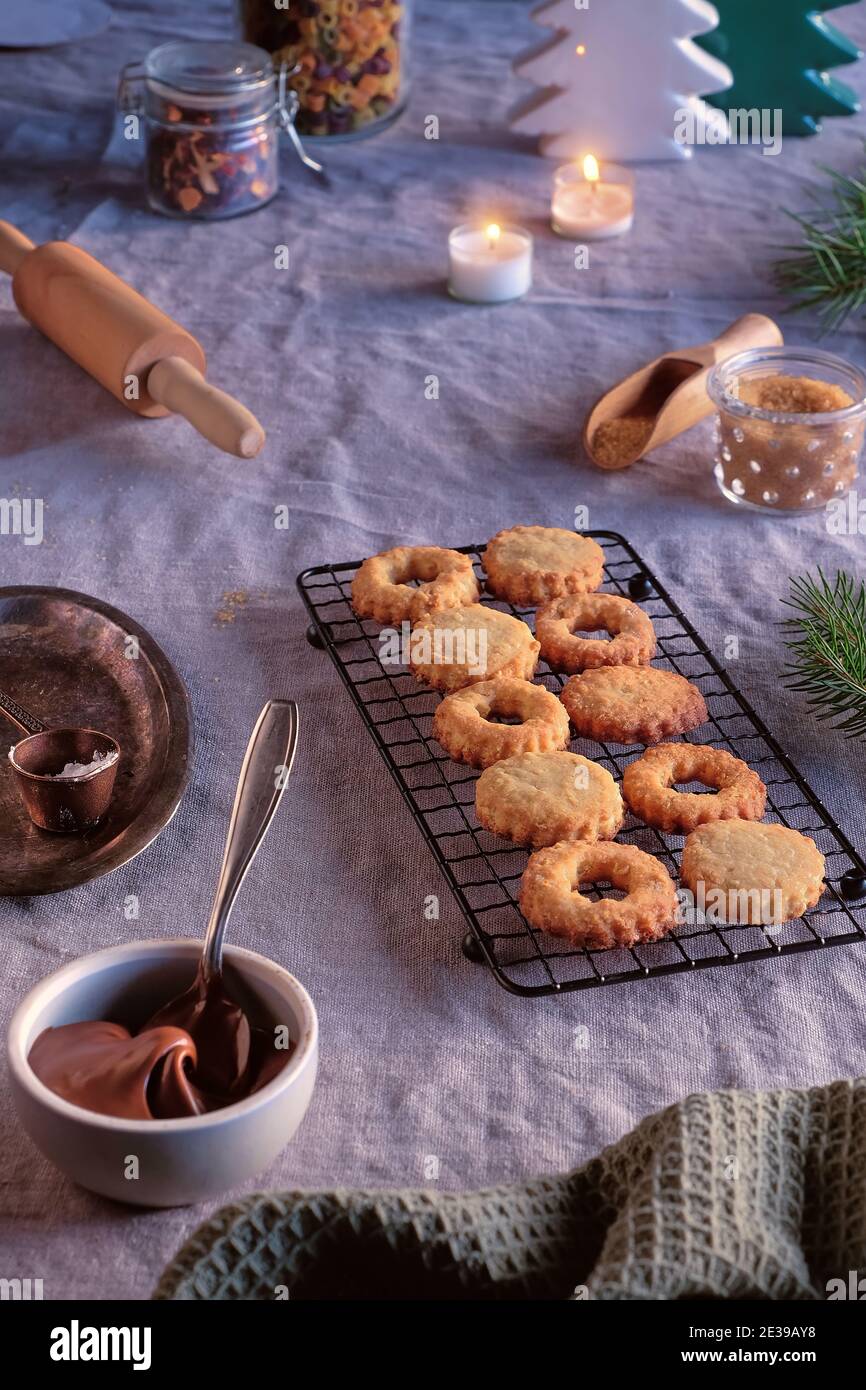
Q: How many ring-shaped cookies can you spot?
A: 5